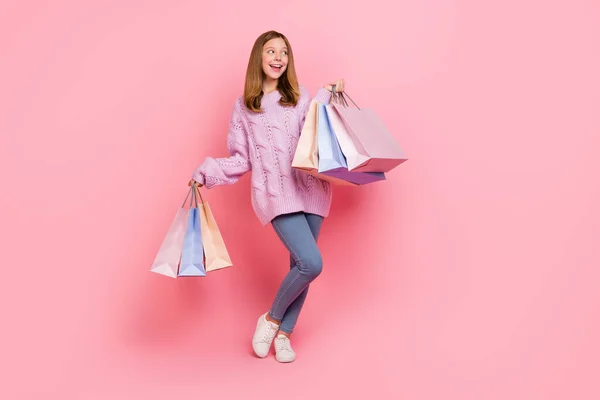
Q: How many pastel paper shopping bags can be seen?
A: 6